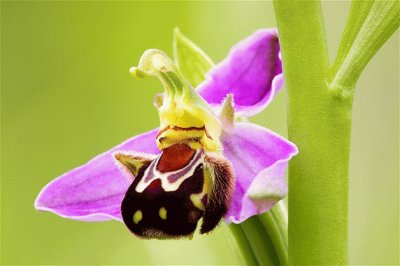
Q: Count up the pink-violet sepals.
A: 3